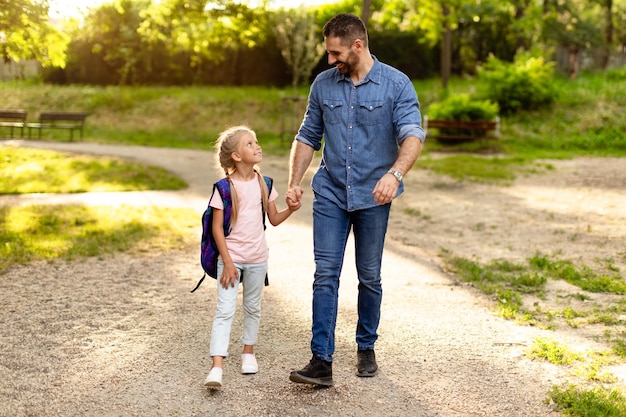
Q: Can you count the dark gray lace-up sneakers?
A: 2